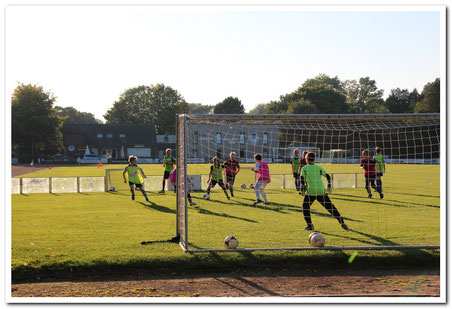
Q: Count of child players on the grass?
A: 11